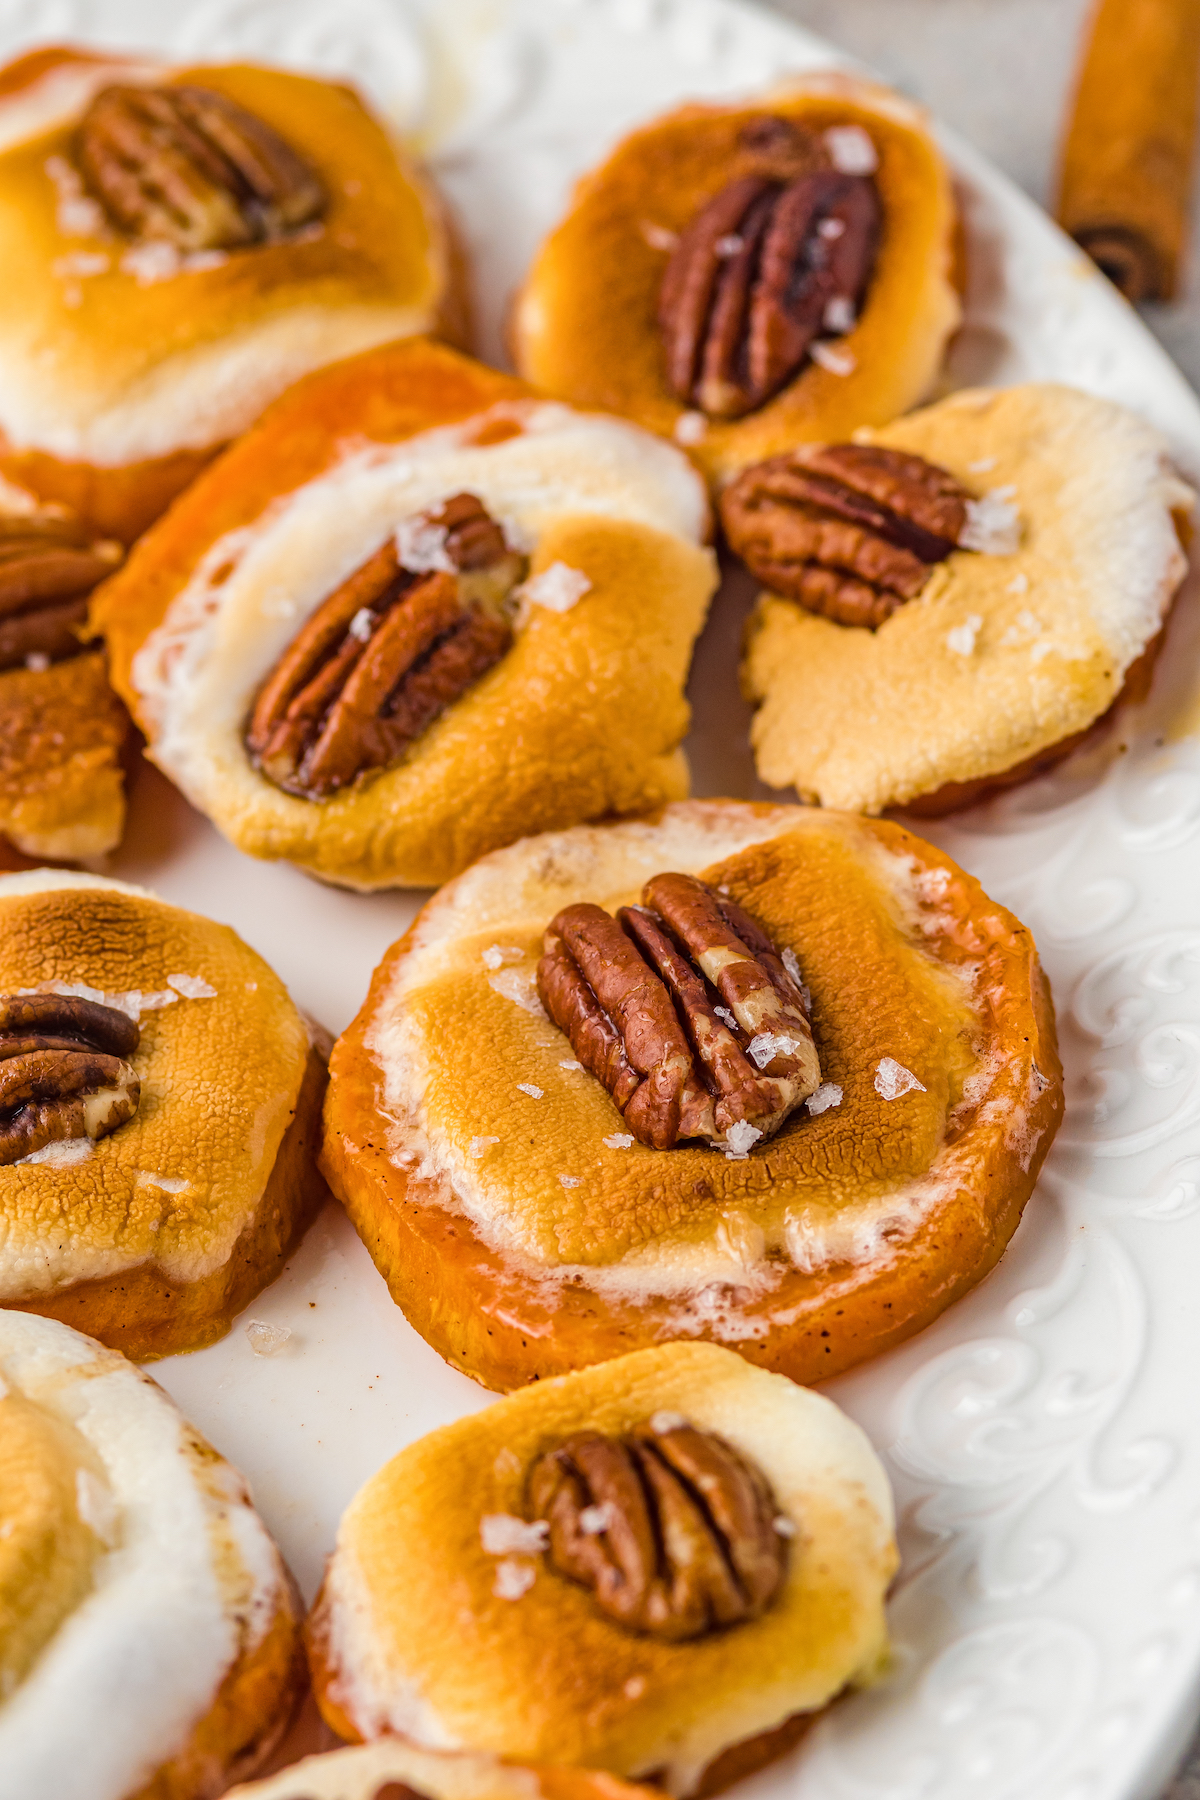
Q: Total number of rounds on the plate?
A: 10